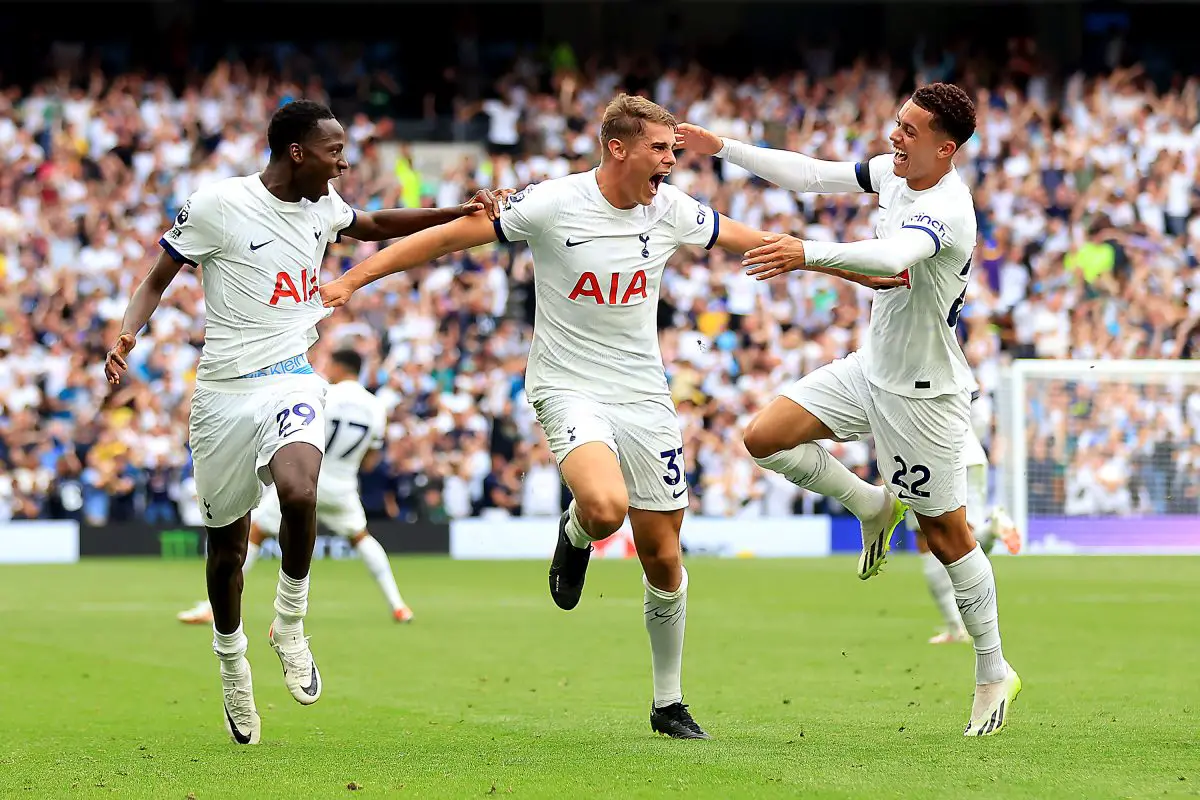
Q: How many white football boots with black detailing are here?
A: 4